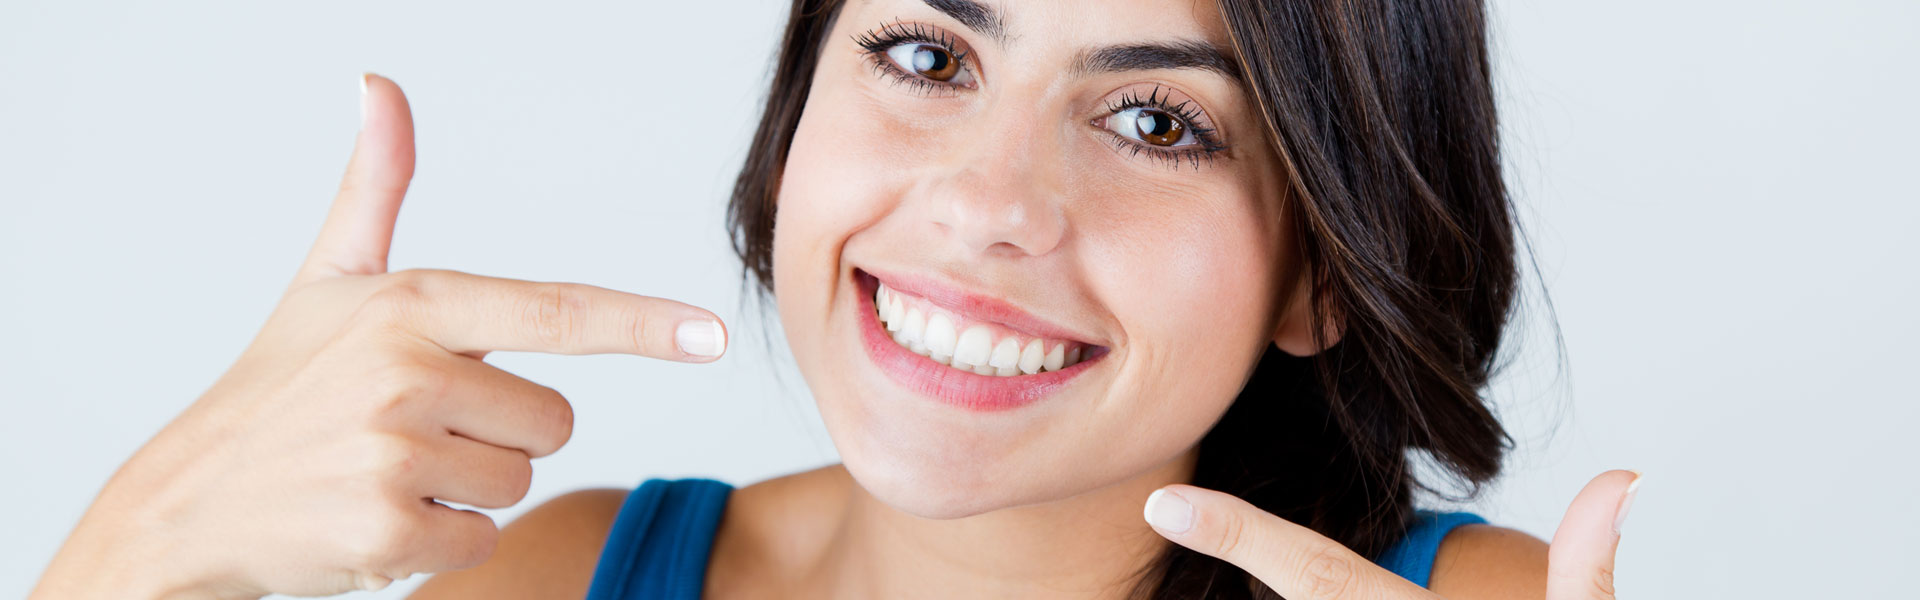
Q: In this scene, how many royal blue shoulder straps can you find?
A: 2